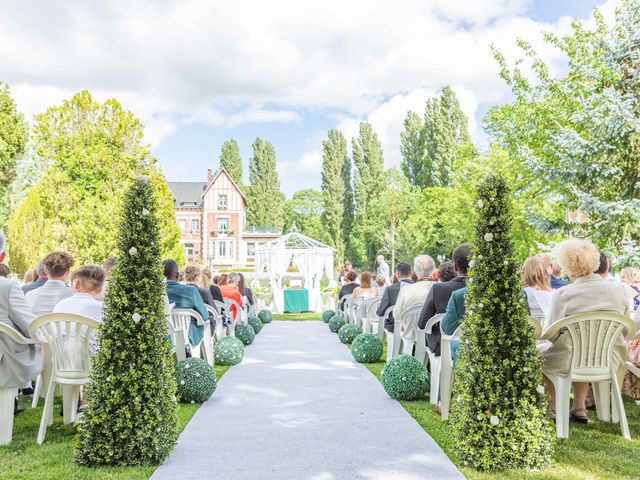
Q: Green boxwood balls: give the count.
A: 10